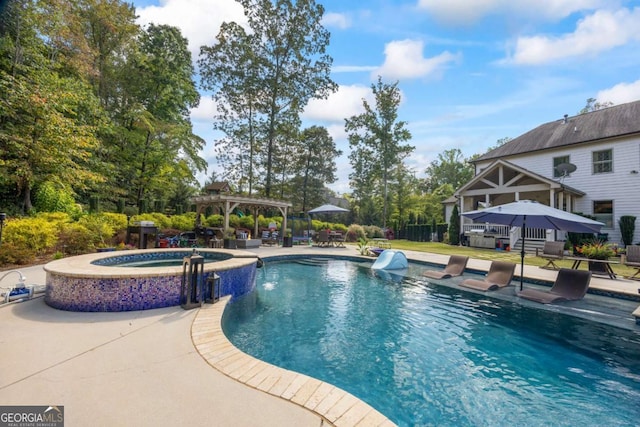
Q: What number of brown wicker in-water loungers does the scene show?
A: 3